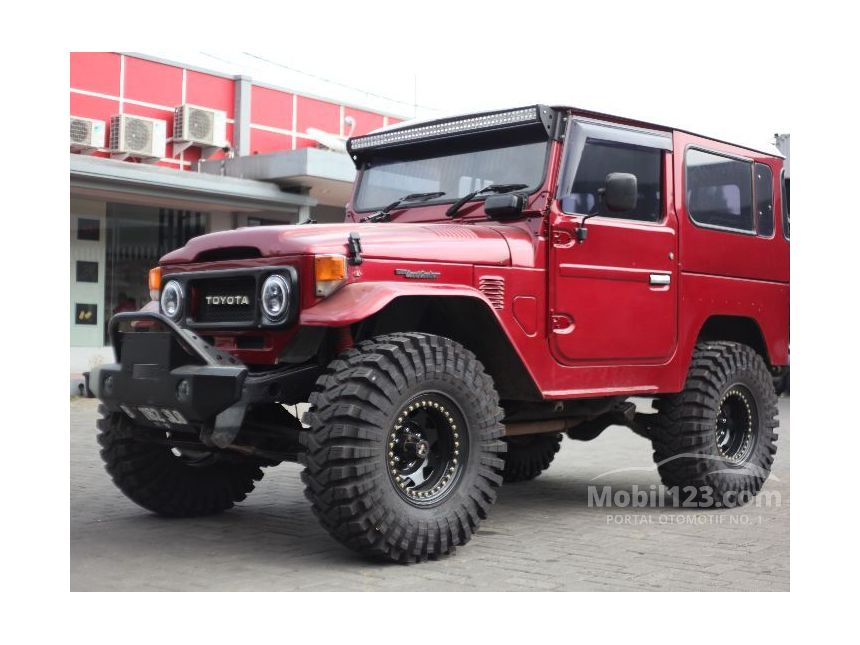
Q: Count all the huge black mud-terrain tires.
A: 4